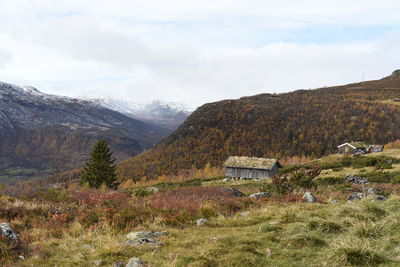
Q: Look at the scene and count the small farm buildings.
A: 2